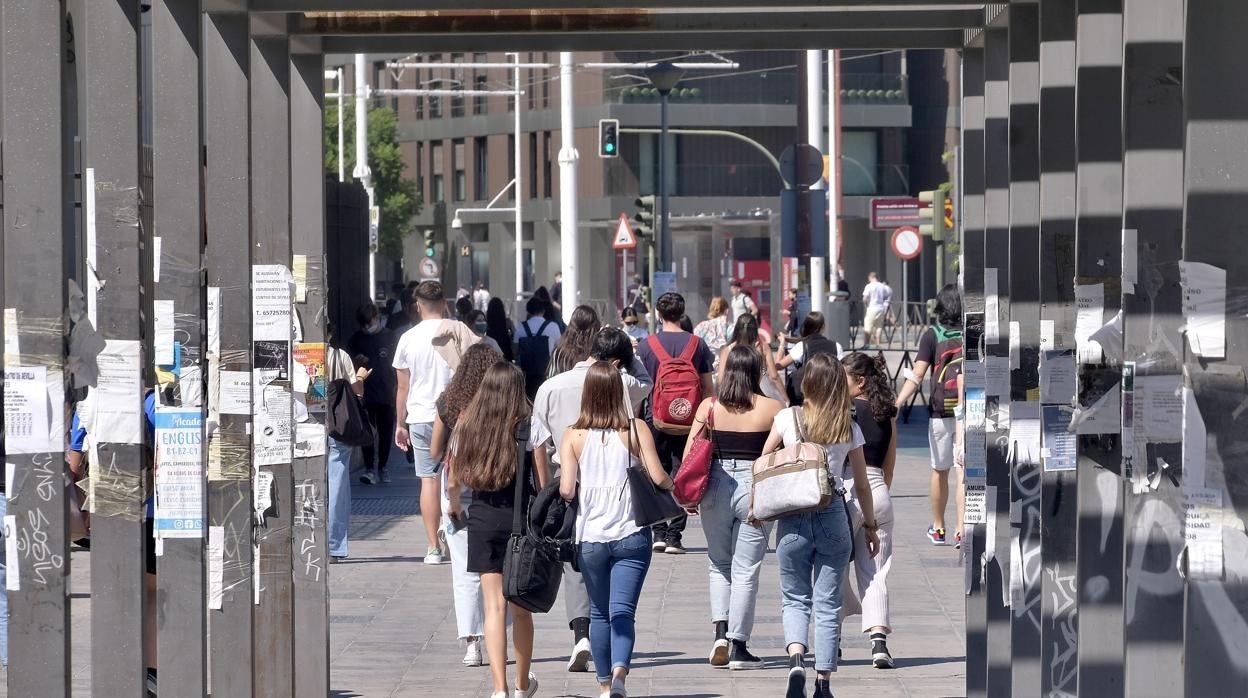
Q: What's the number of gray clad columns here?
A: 13